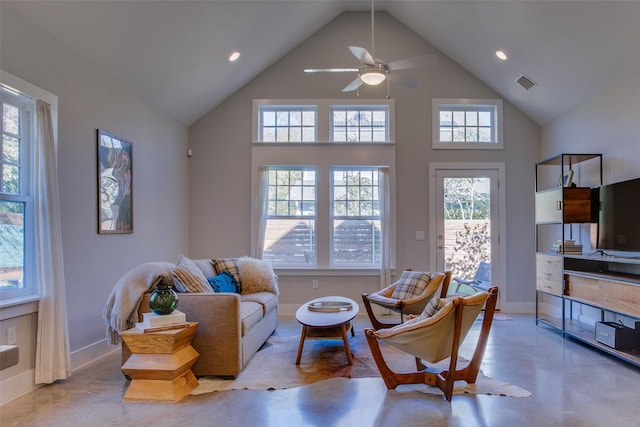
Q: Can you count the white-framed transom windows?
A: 3